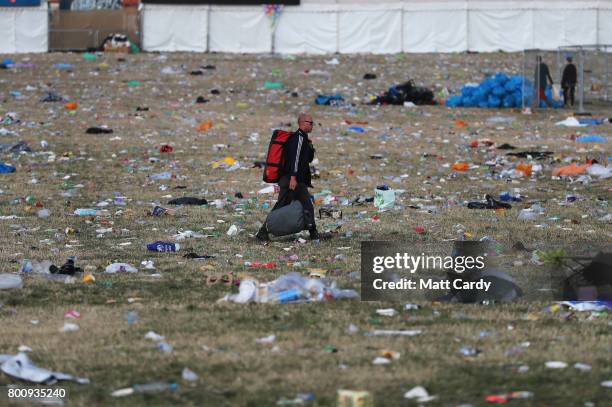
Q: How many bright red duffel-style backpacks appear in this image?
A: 1